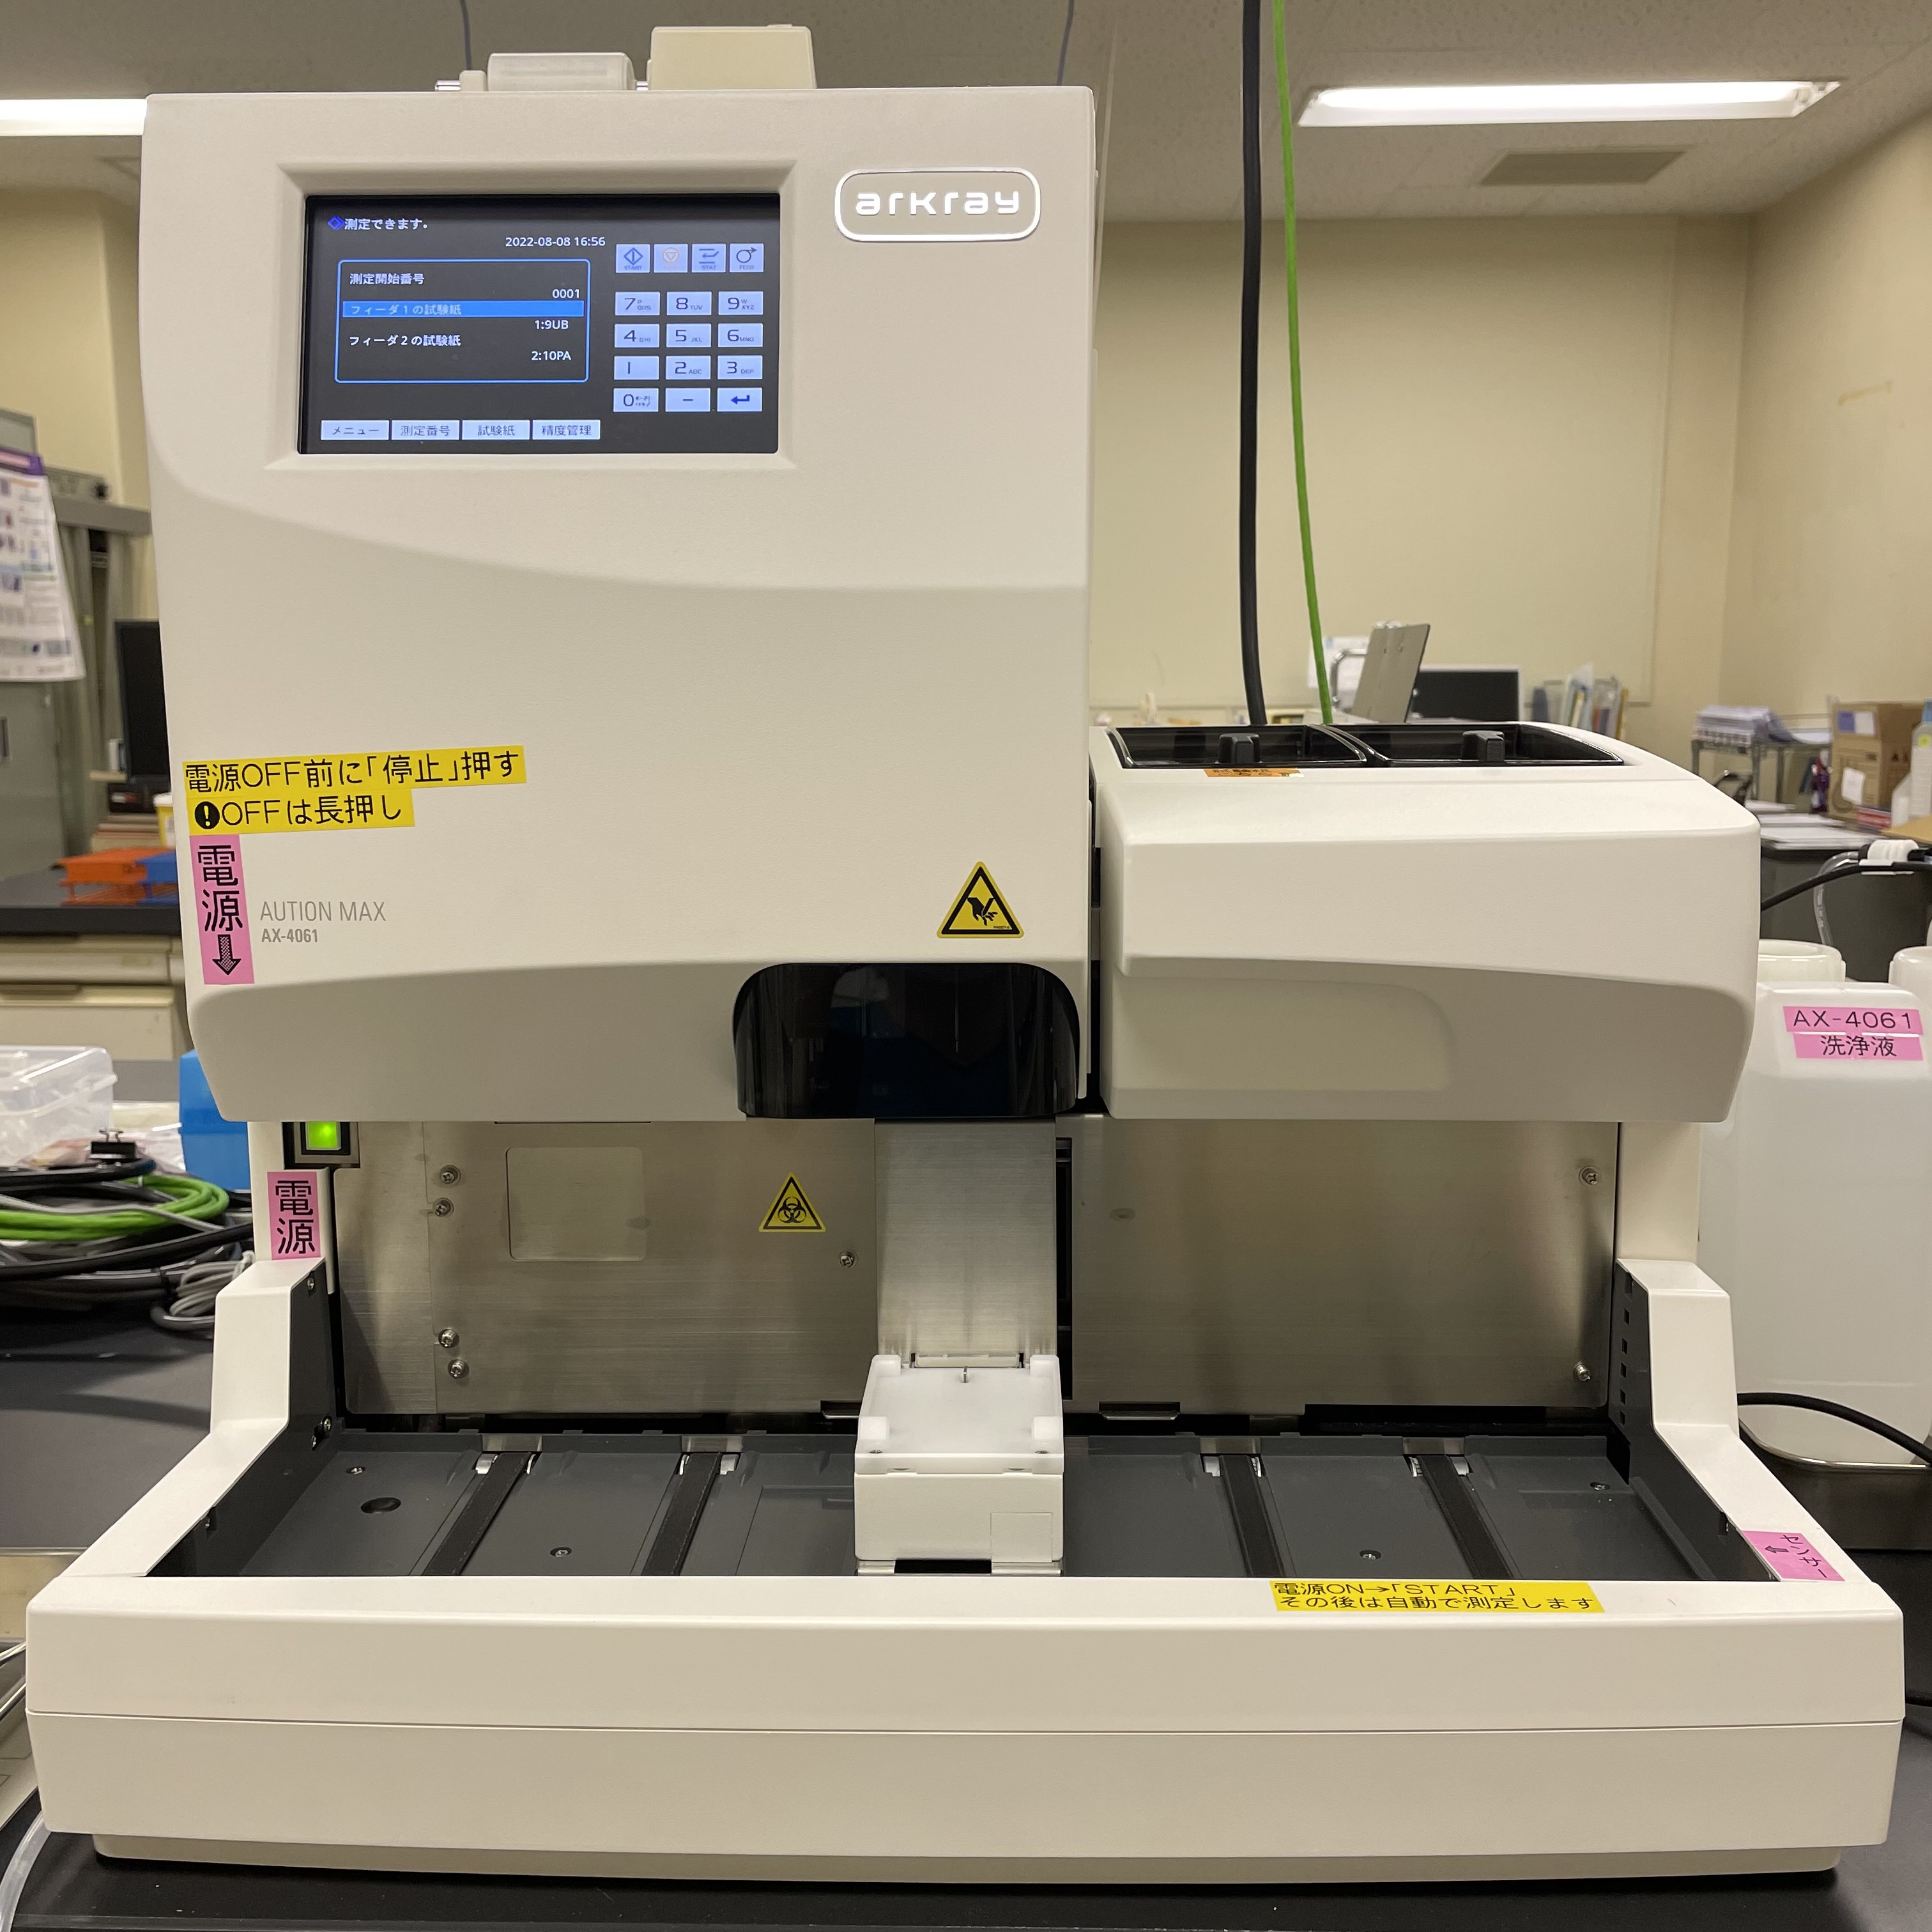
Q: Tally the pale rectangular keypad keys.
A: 12